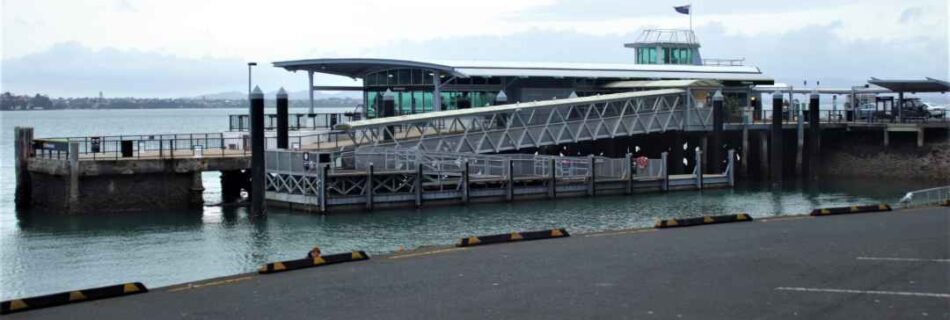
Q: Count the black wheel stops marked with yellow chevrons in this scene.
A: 5